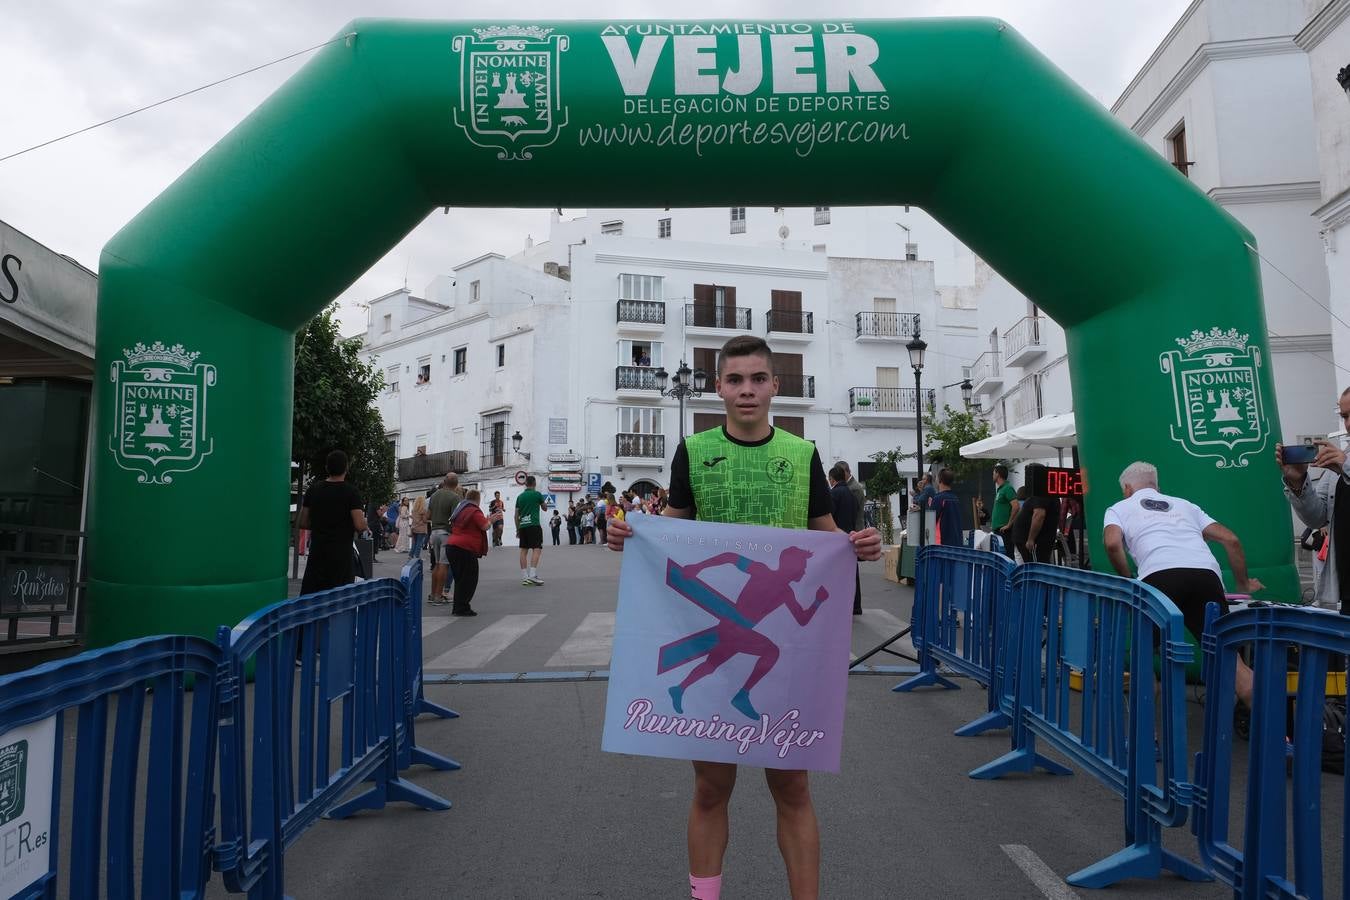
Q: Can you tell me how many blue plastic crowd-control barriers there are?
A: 6